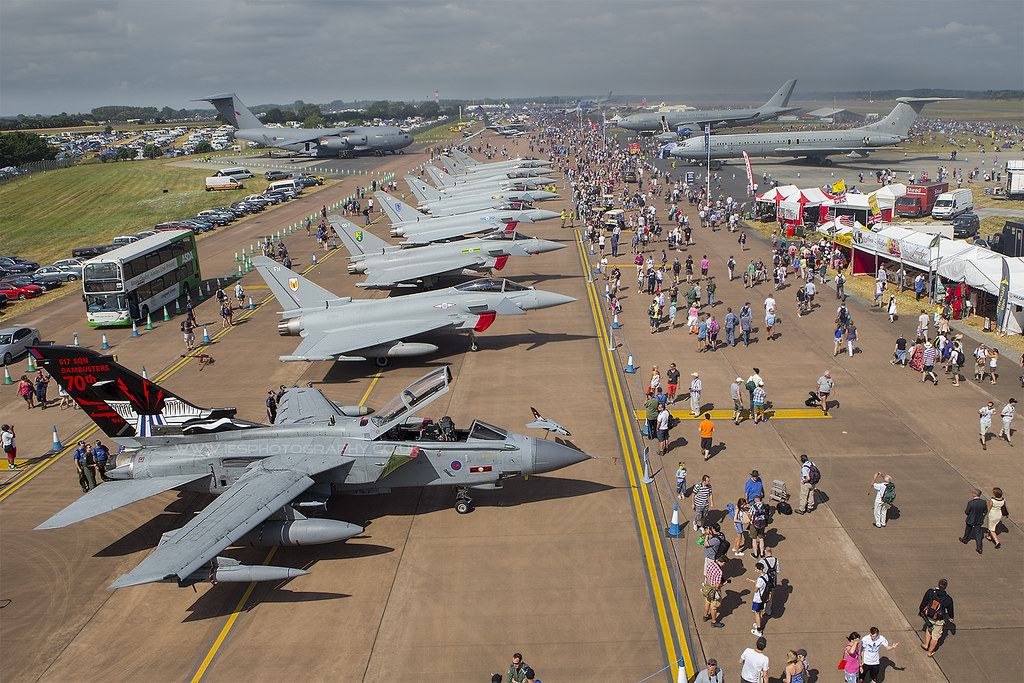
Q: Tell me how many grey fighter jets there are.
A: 8